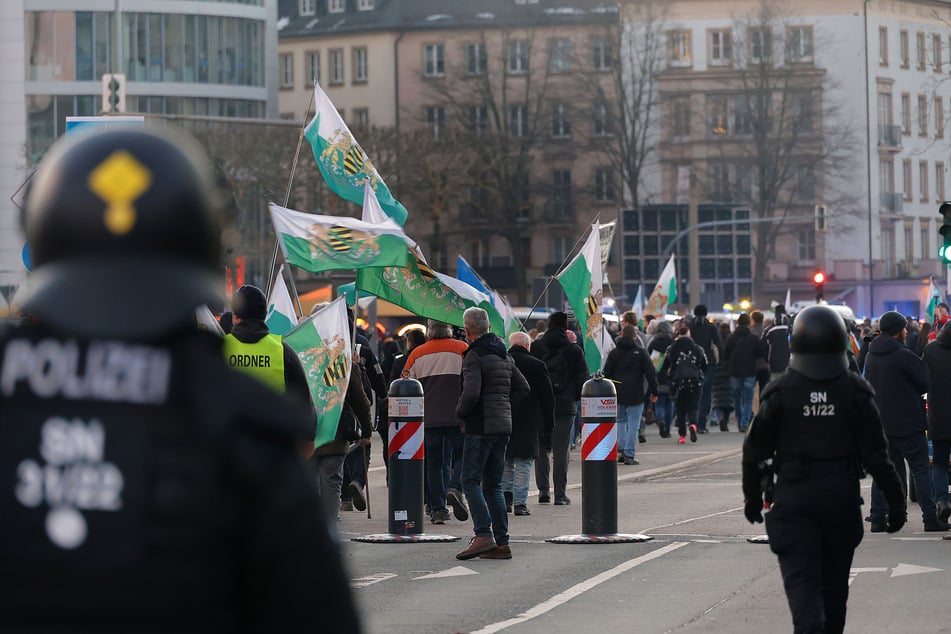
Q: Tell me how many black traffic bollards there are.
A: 2